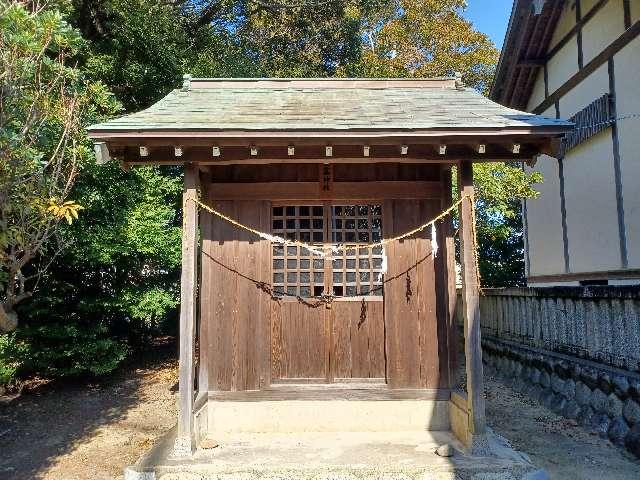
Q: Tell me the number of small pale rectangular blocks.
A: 11